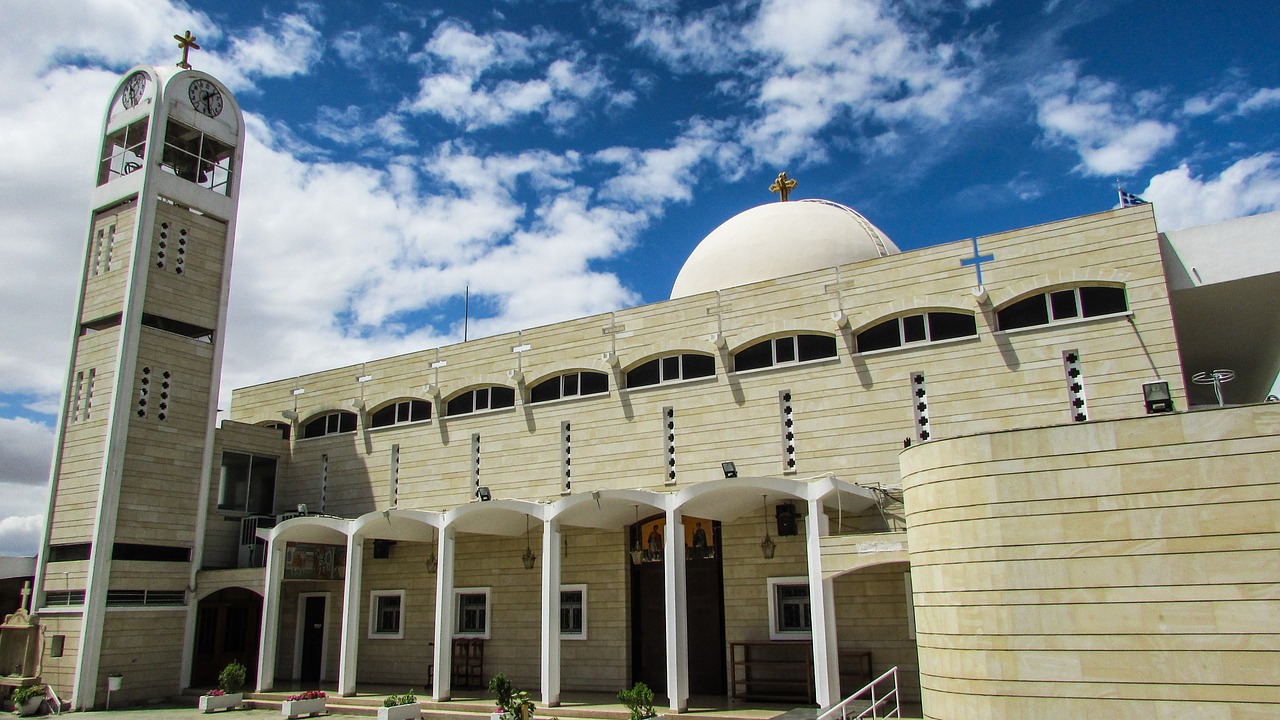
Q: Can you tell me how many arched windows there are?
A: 9